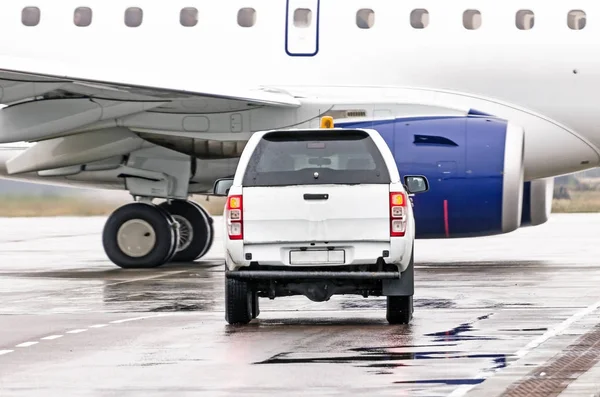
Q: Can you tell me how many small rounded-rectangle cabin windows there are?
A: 11